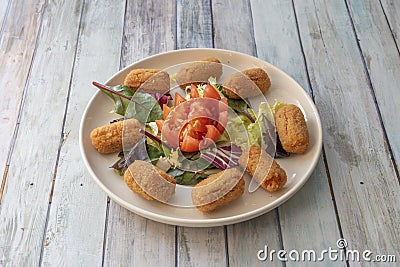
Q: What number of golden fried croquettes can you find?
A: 8